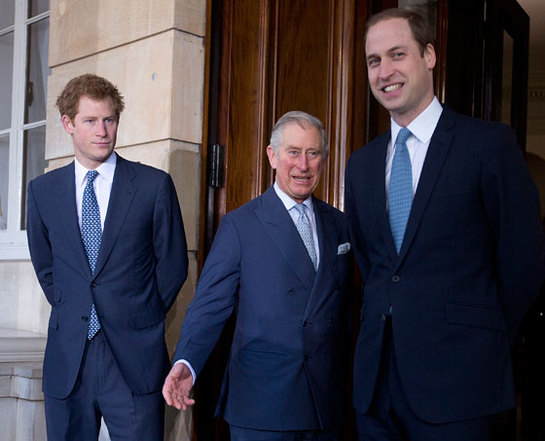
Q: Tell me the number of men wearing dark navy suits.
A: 3